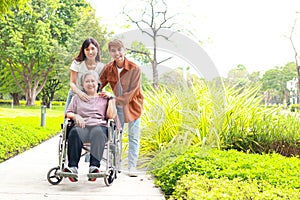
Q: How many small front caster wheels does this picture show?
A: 2